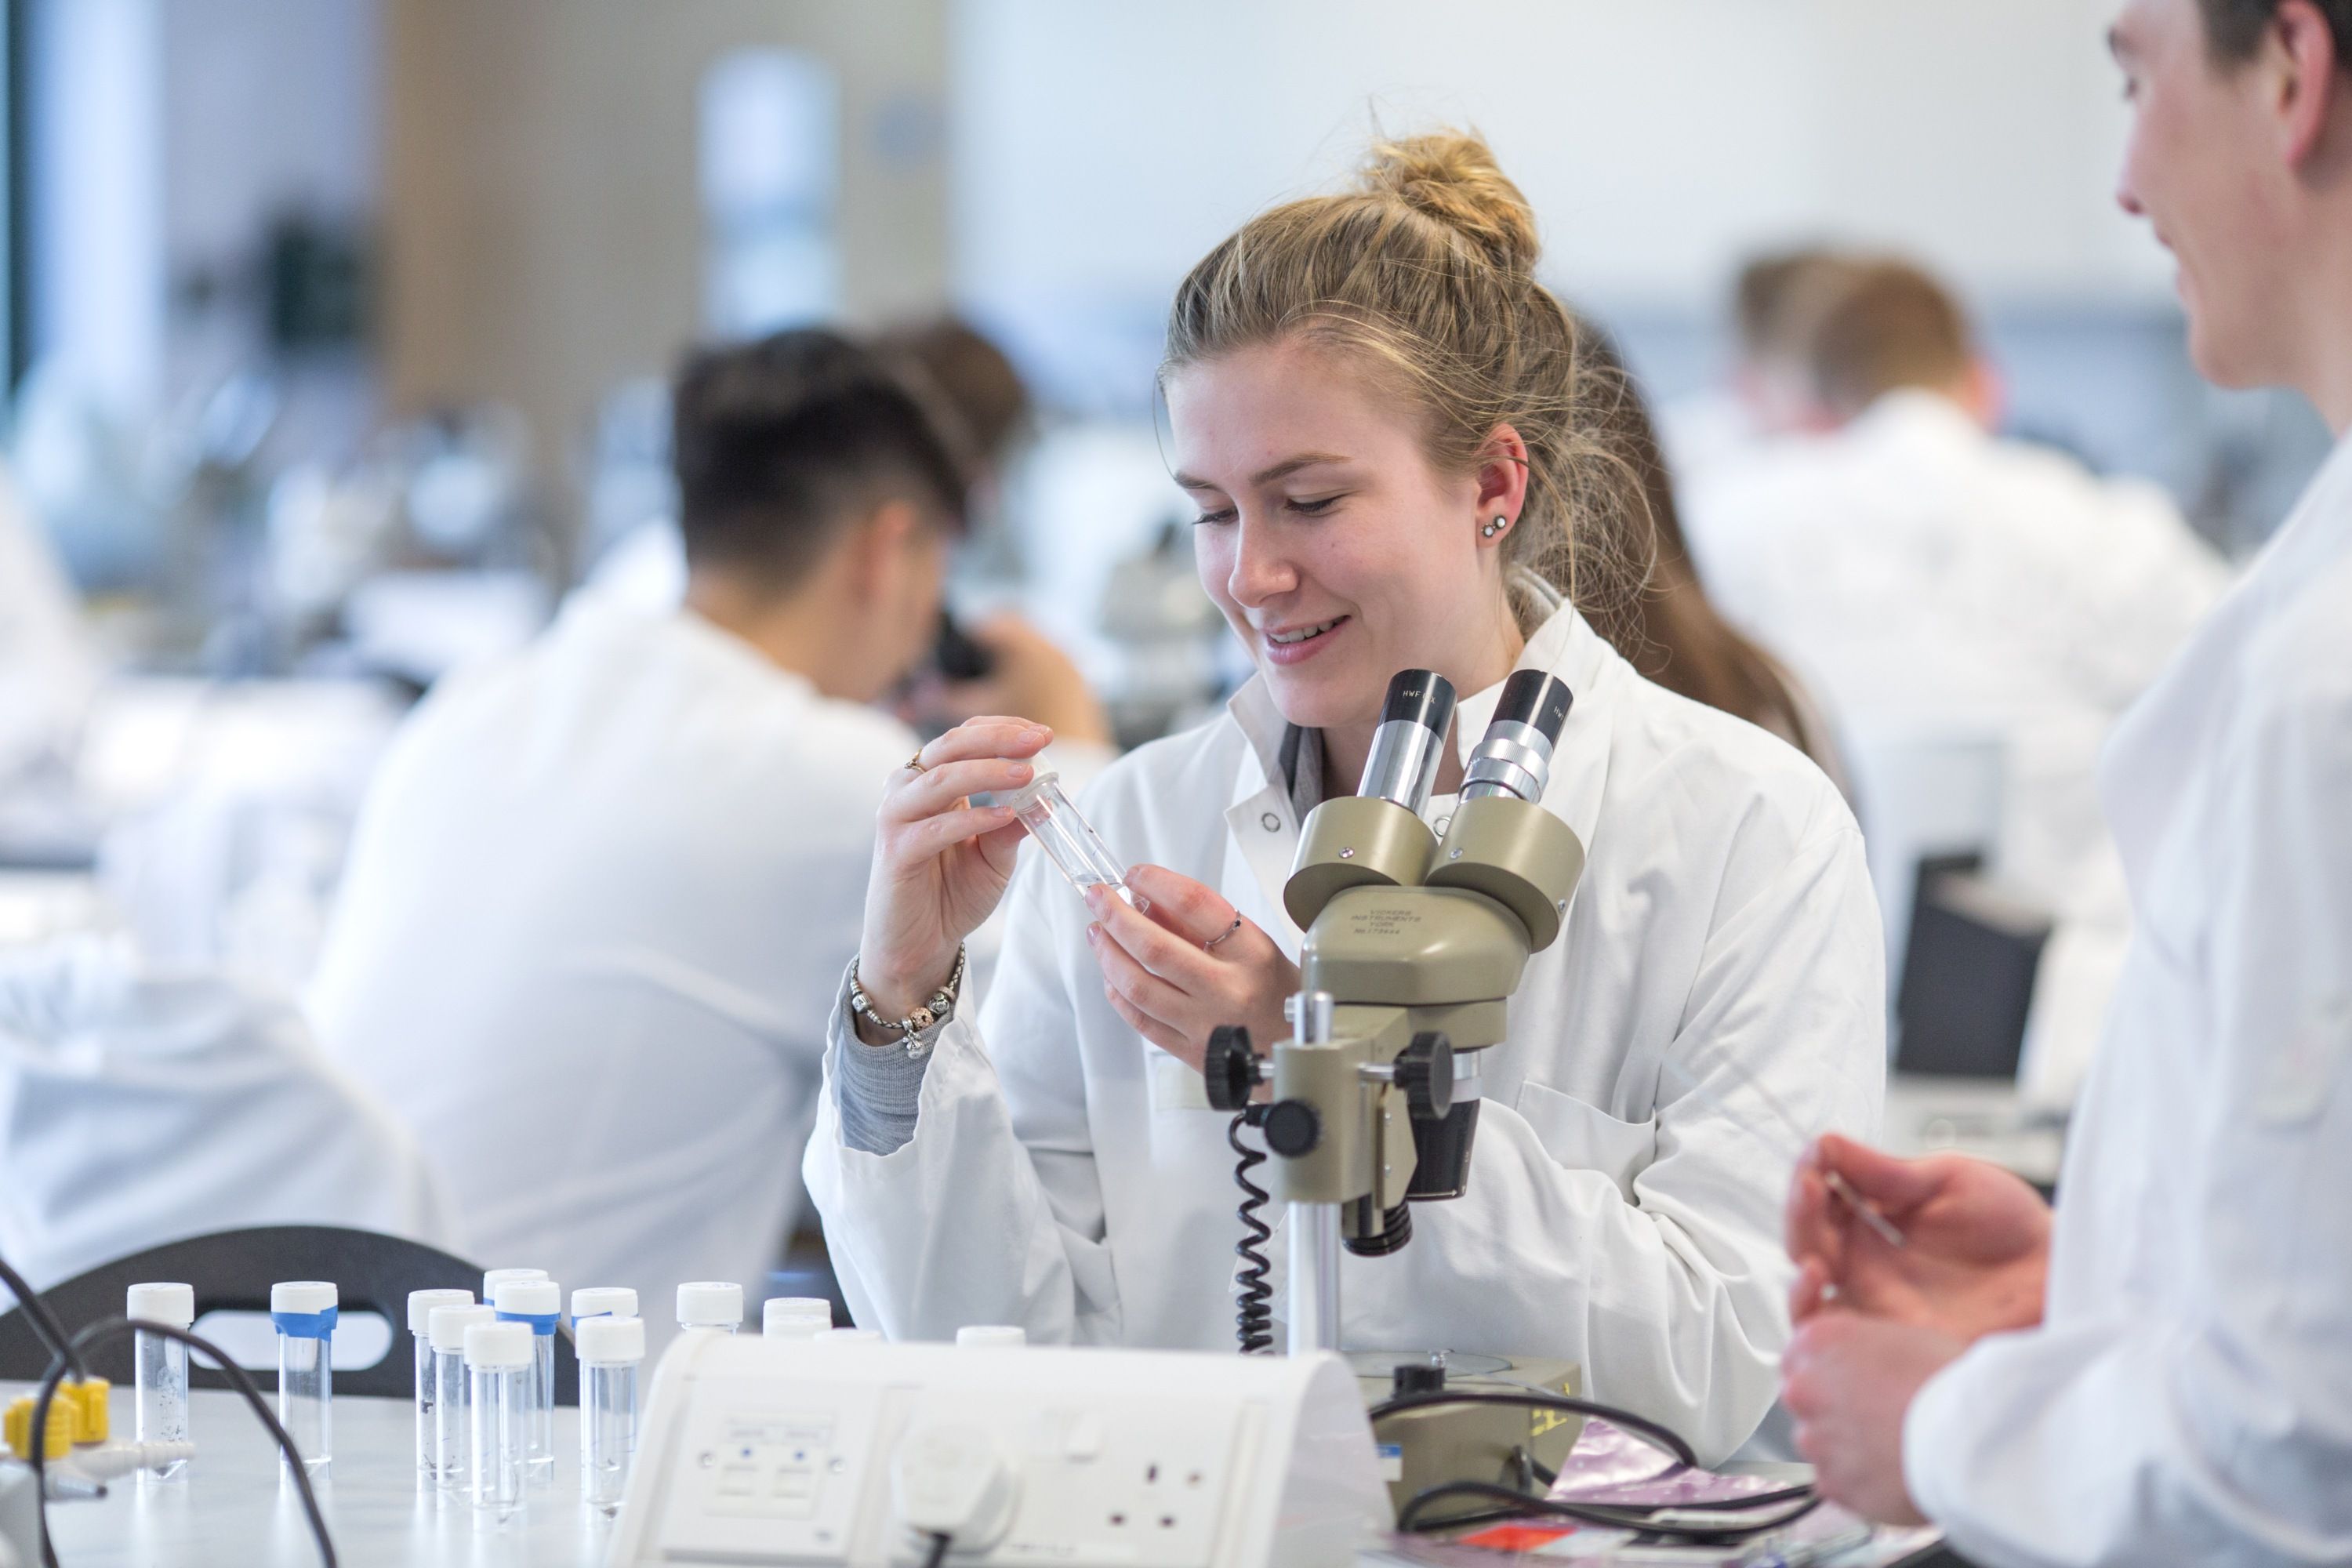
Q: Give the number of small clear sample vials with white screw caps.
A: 15